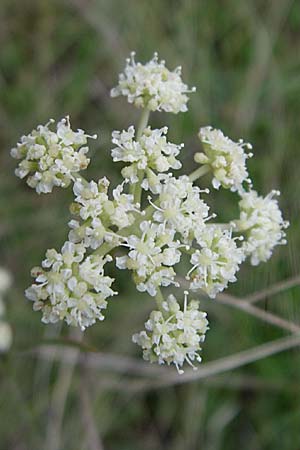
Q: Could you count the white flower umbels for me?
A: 11